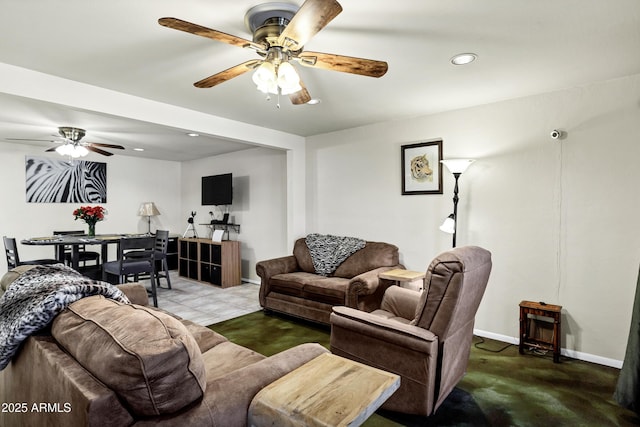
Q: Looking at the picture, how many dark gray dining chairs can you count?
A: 4